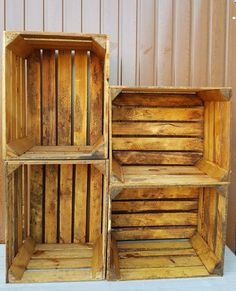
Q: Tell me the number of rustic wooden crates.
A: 4